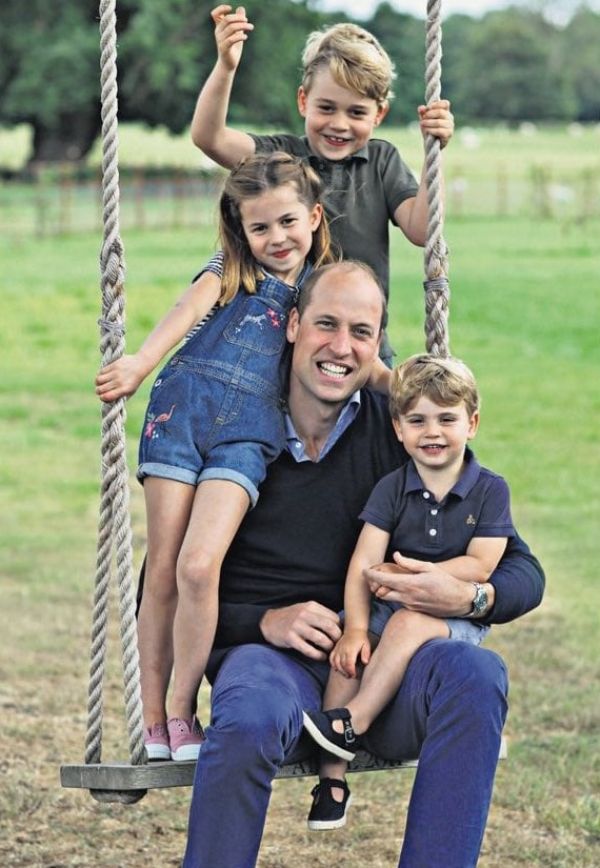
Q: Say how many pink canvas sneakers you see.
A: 2